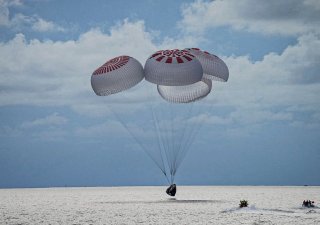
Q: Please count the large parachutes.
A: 4